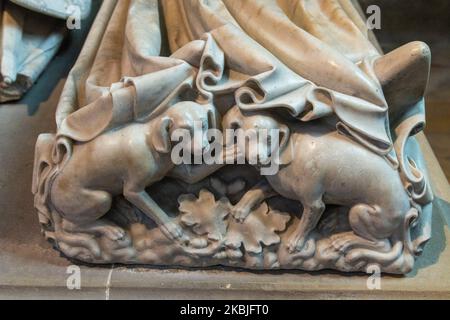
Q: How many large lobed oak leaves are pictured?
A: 2